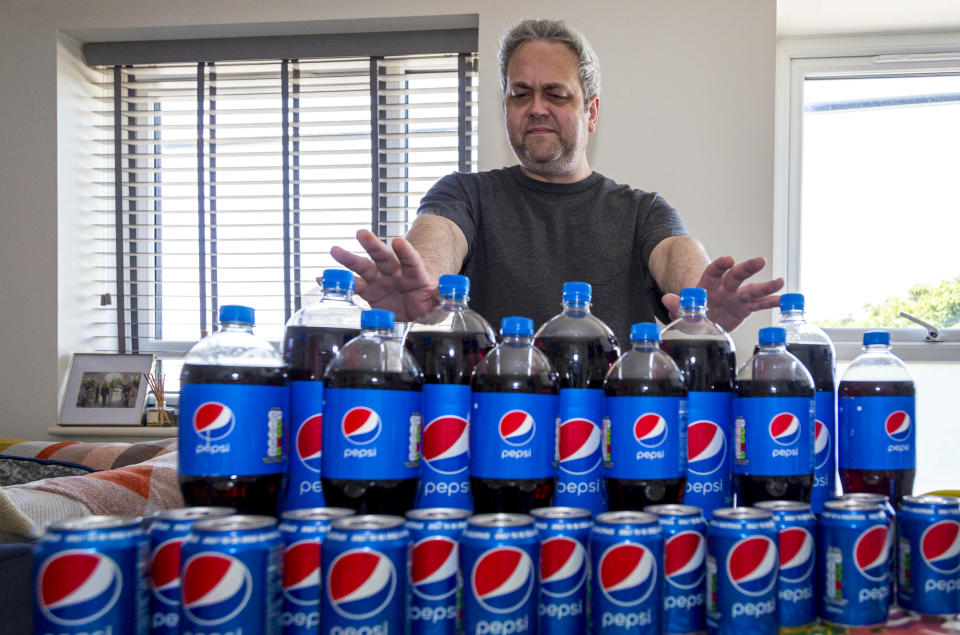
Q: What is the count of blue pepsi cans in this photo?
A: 15